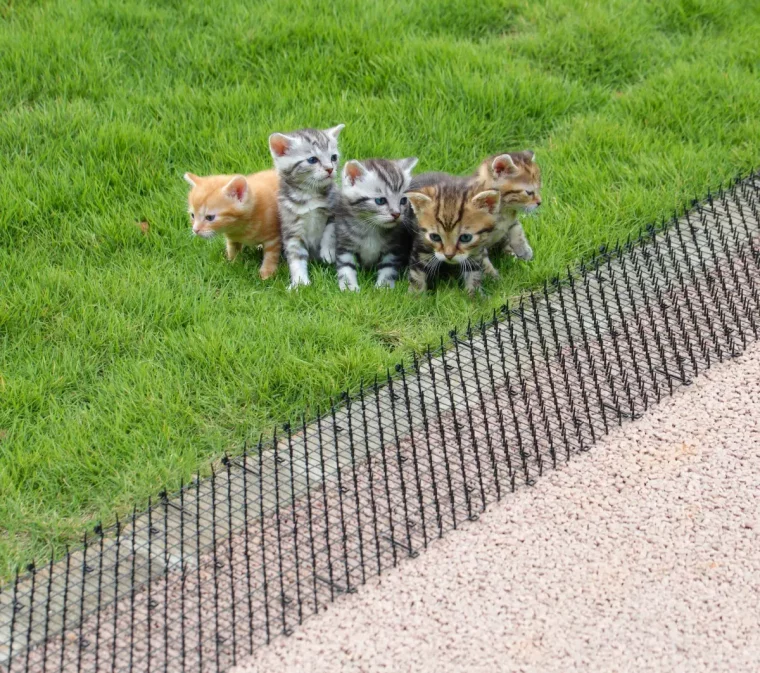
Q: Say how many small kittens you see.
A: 5